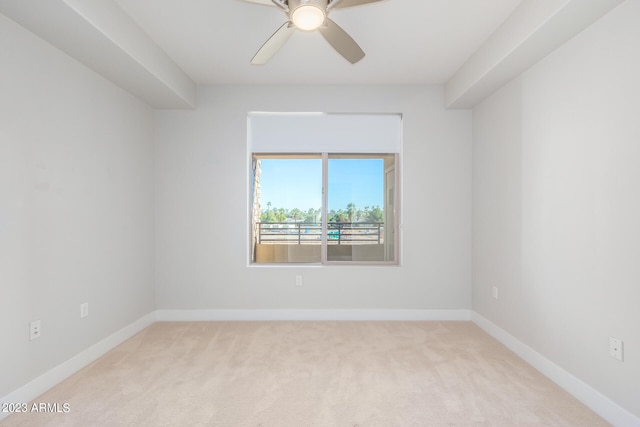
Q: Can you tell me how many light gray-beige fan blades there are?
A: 4